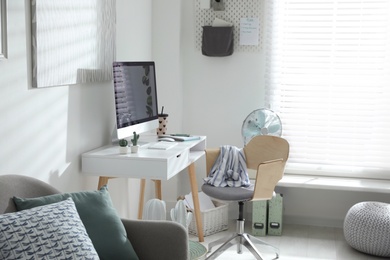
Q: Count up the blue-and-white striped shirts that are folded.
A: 0